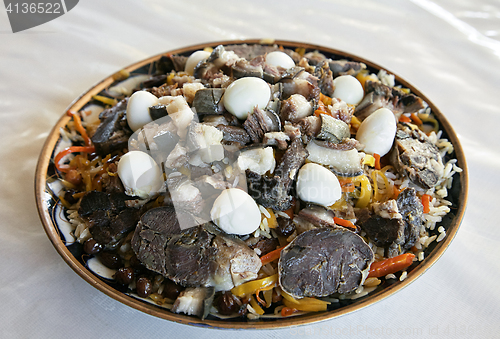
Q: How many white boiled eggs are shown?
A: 9